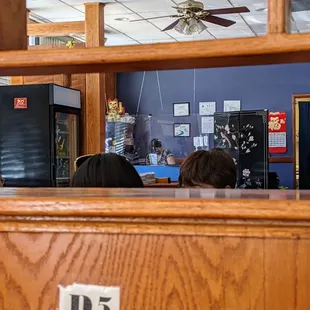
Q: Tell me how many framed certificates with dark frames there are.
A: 2